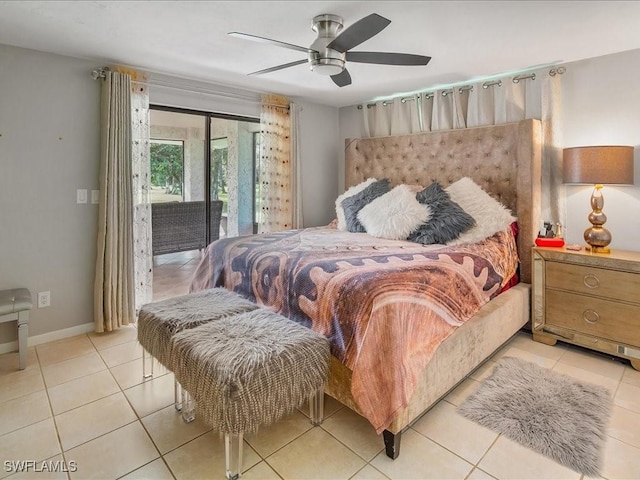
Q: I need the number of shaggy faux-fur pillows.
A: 5